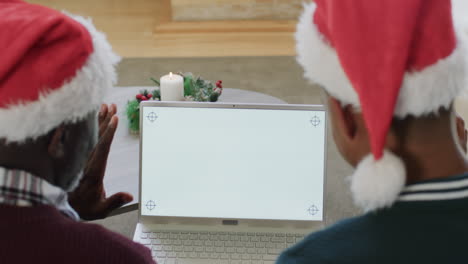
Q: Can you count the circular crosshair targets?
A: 4